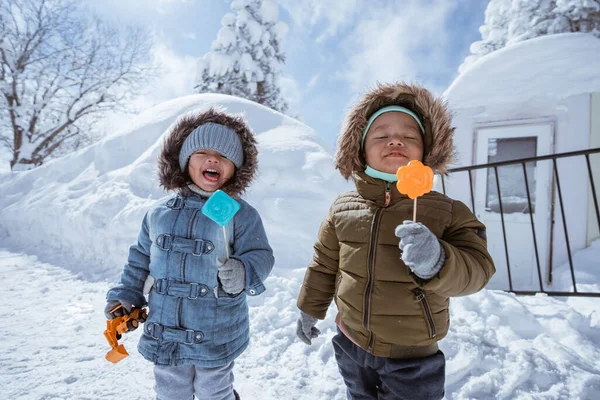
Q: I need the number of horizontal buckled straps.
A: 4